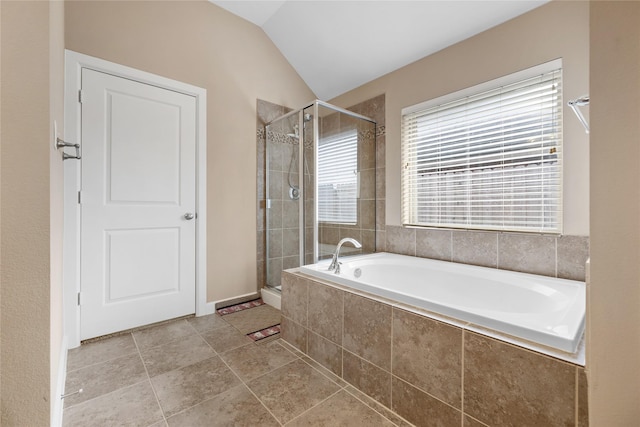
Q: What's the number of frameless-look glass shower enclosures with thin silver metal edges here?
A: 1